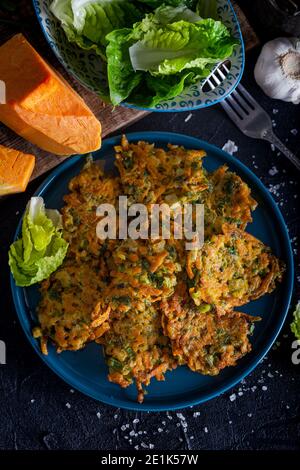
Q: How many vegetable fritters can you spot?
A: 8